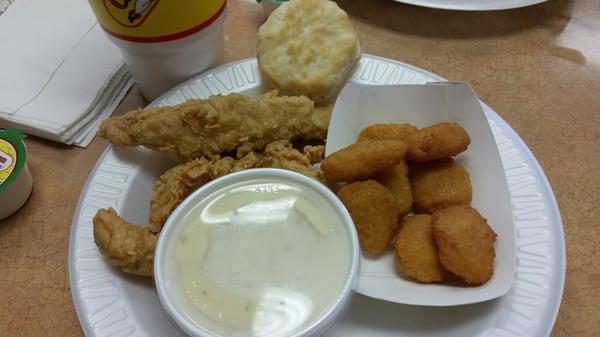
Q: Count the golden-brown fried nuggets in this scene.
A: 8